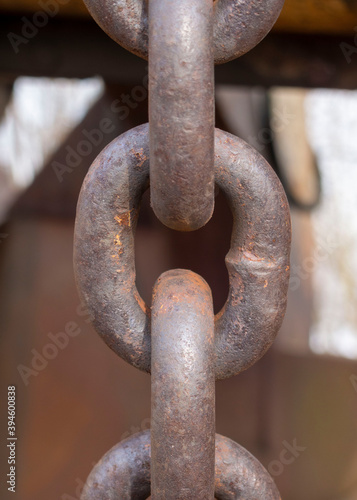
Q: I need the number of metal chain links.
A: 5